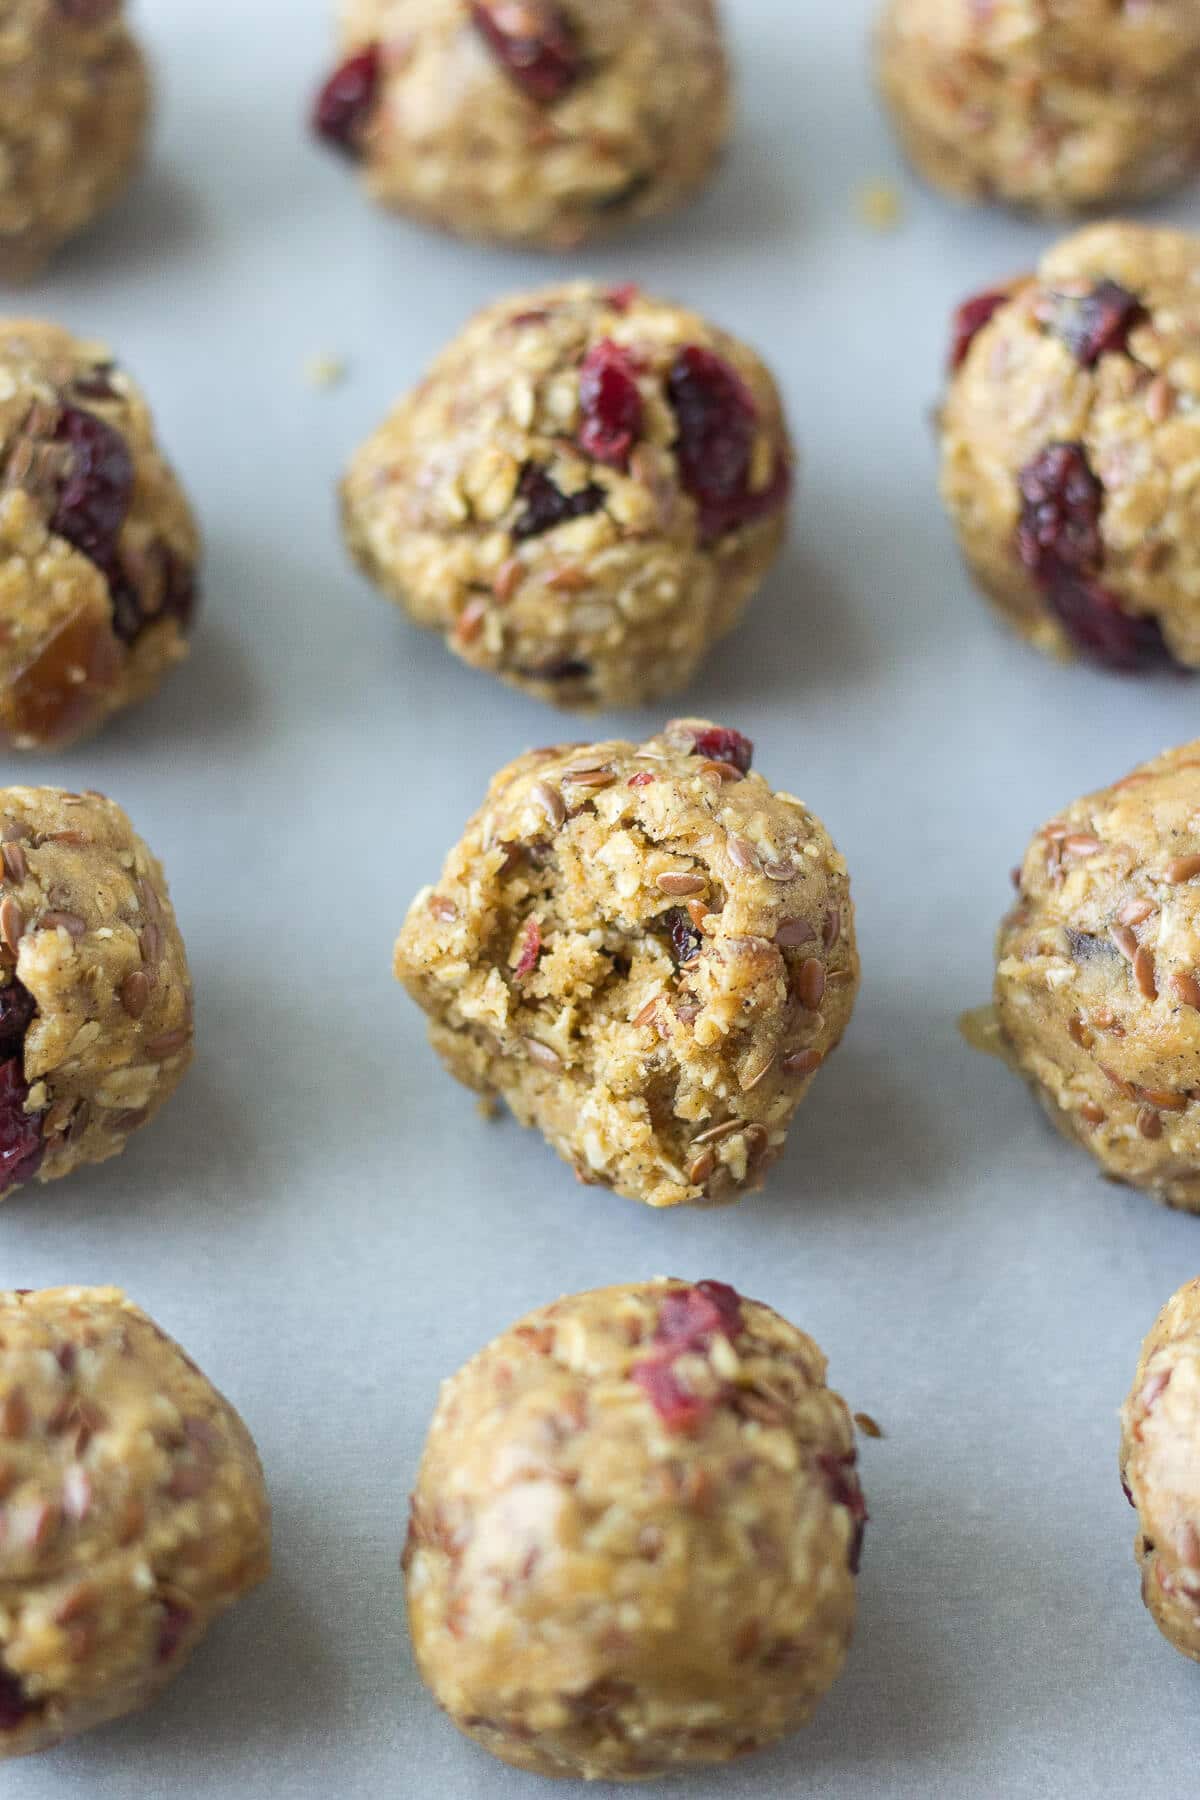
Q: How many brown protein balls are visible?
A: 12